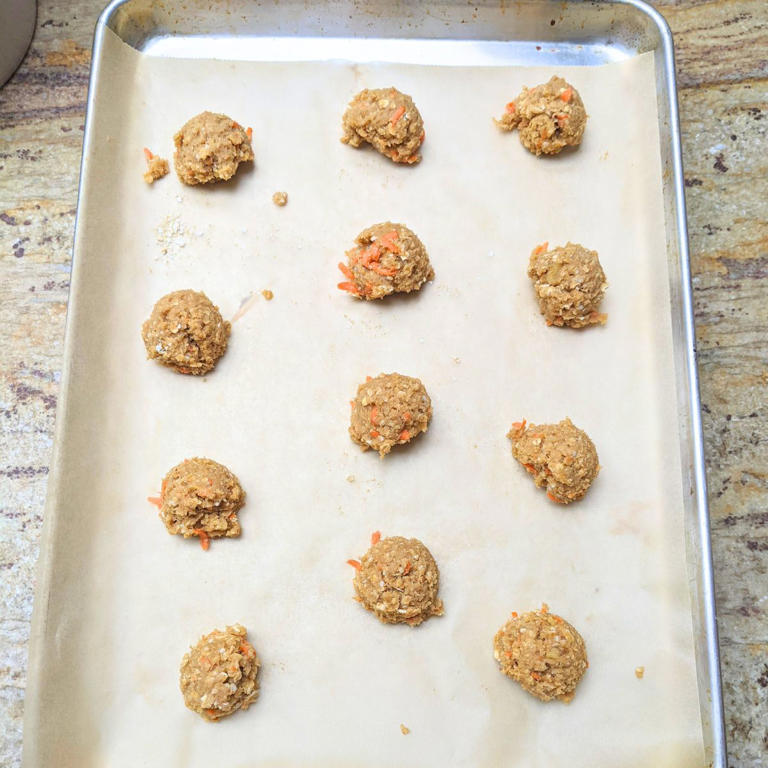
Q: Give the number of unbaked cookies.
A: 12